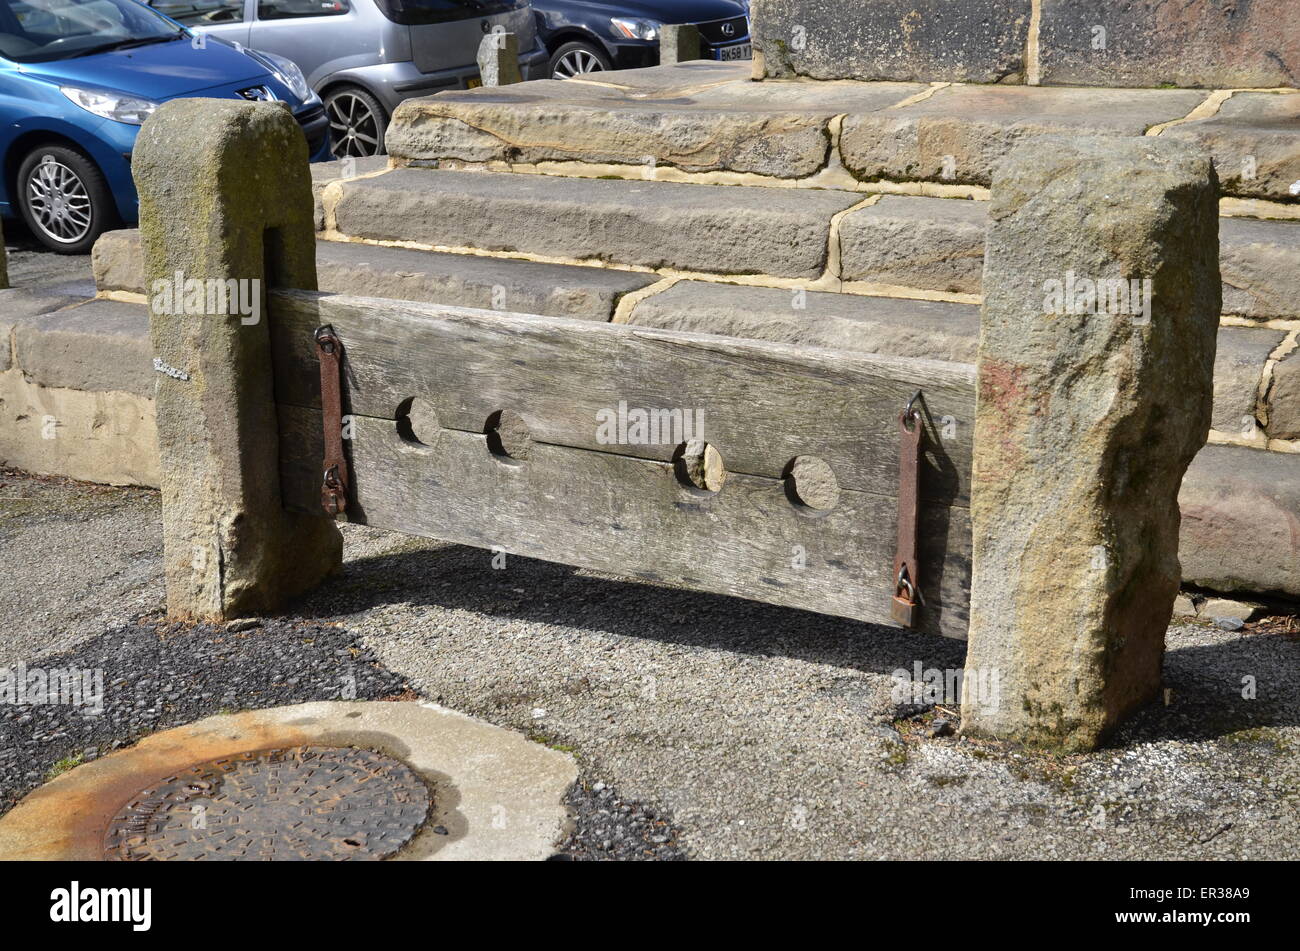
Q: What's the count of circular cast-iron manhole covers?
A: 1